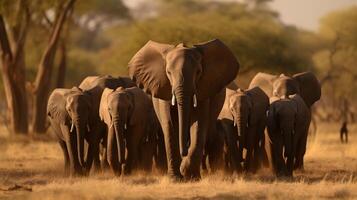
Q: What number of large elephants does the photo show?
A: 1